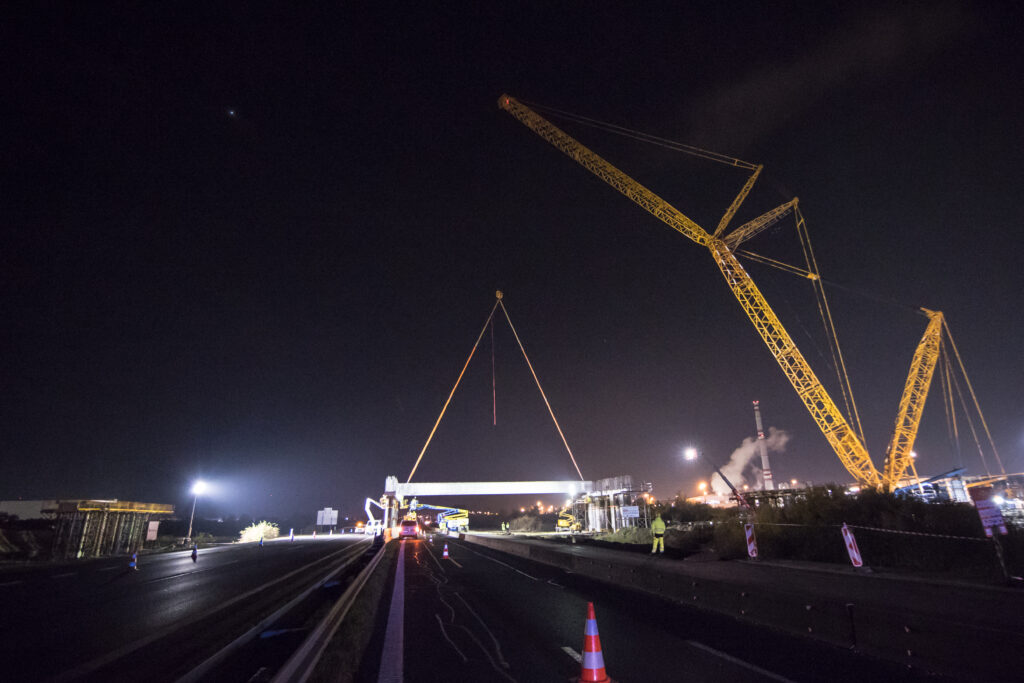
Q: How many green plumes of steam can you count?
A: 0